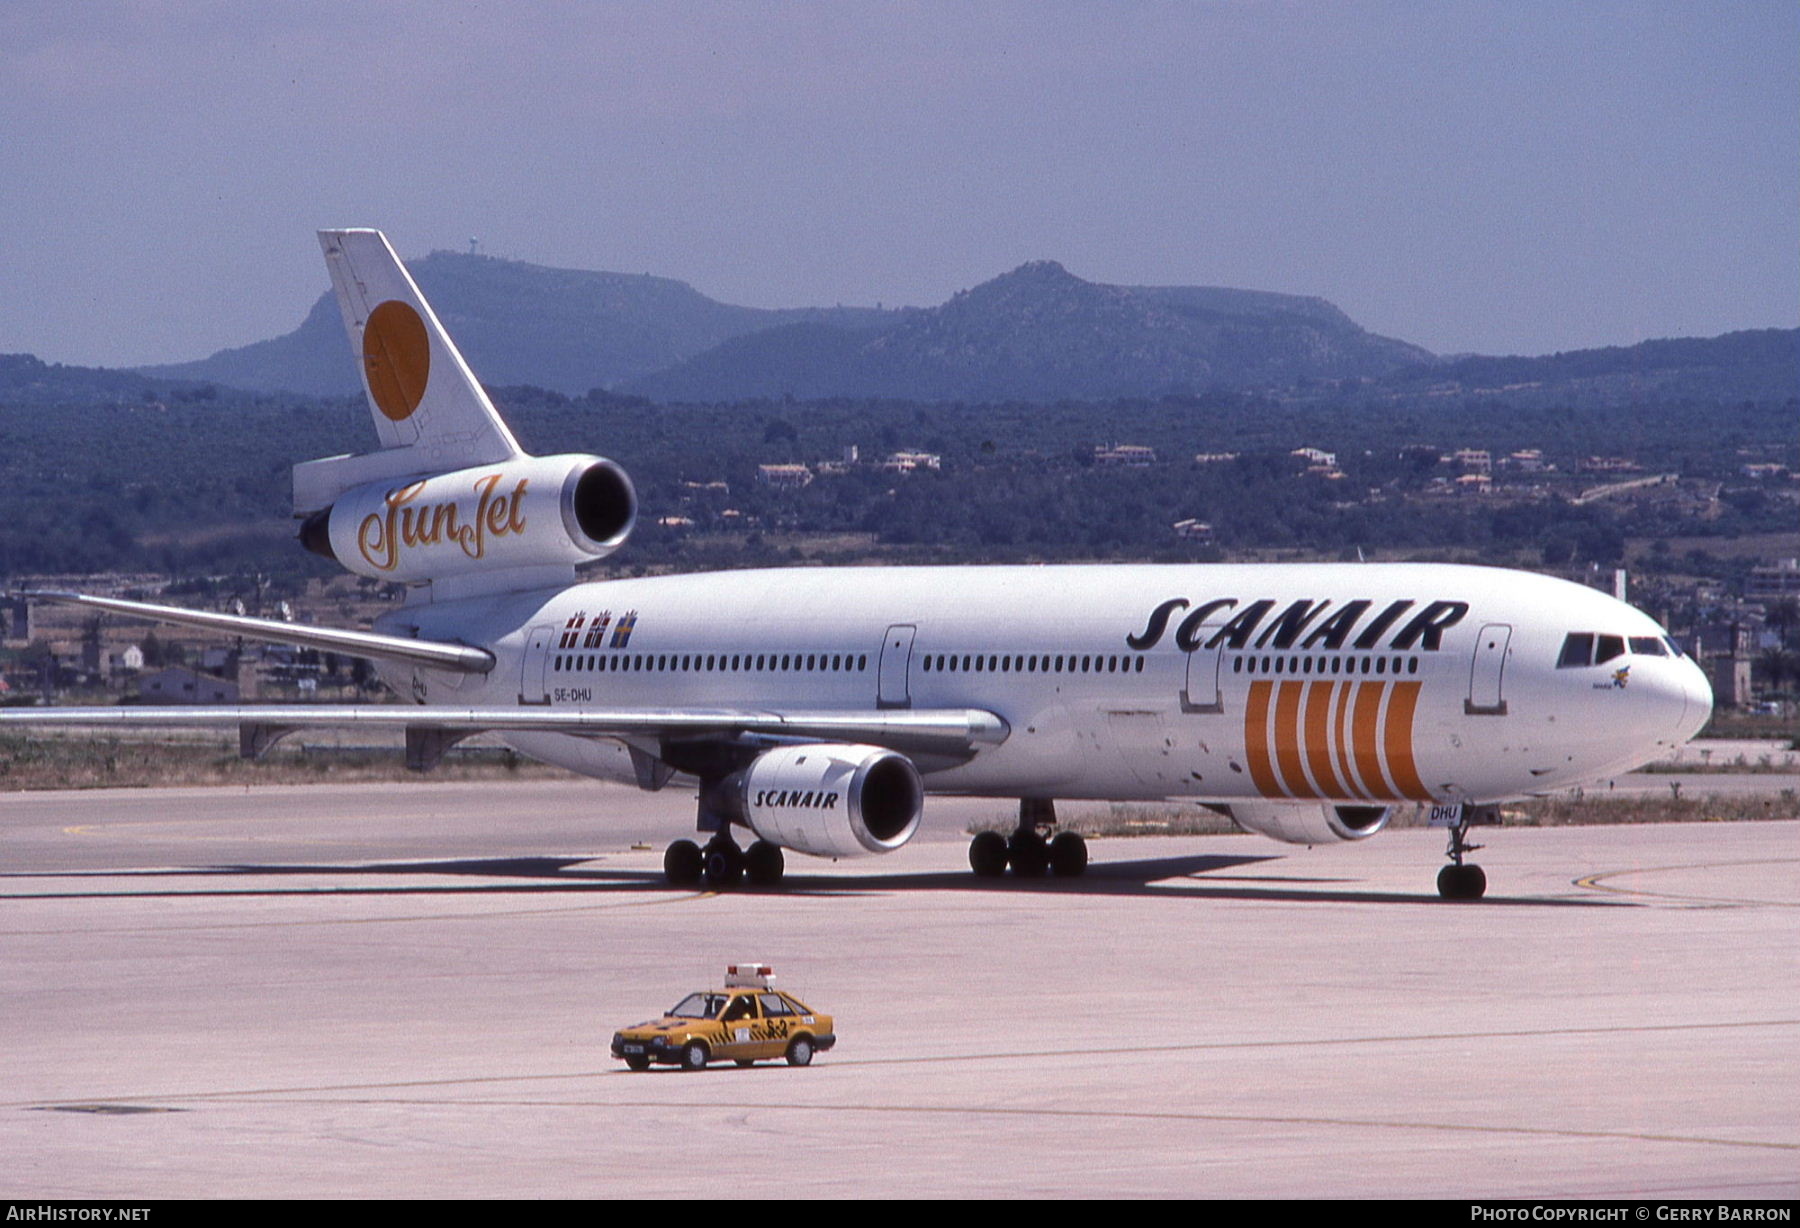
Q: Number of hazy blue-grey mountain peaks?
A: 2